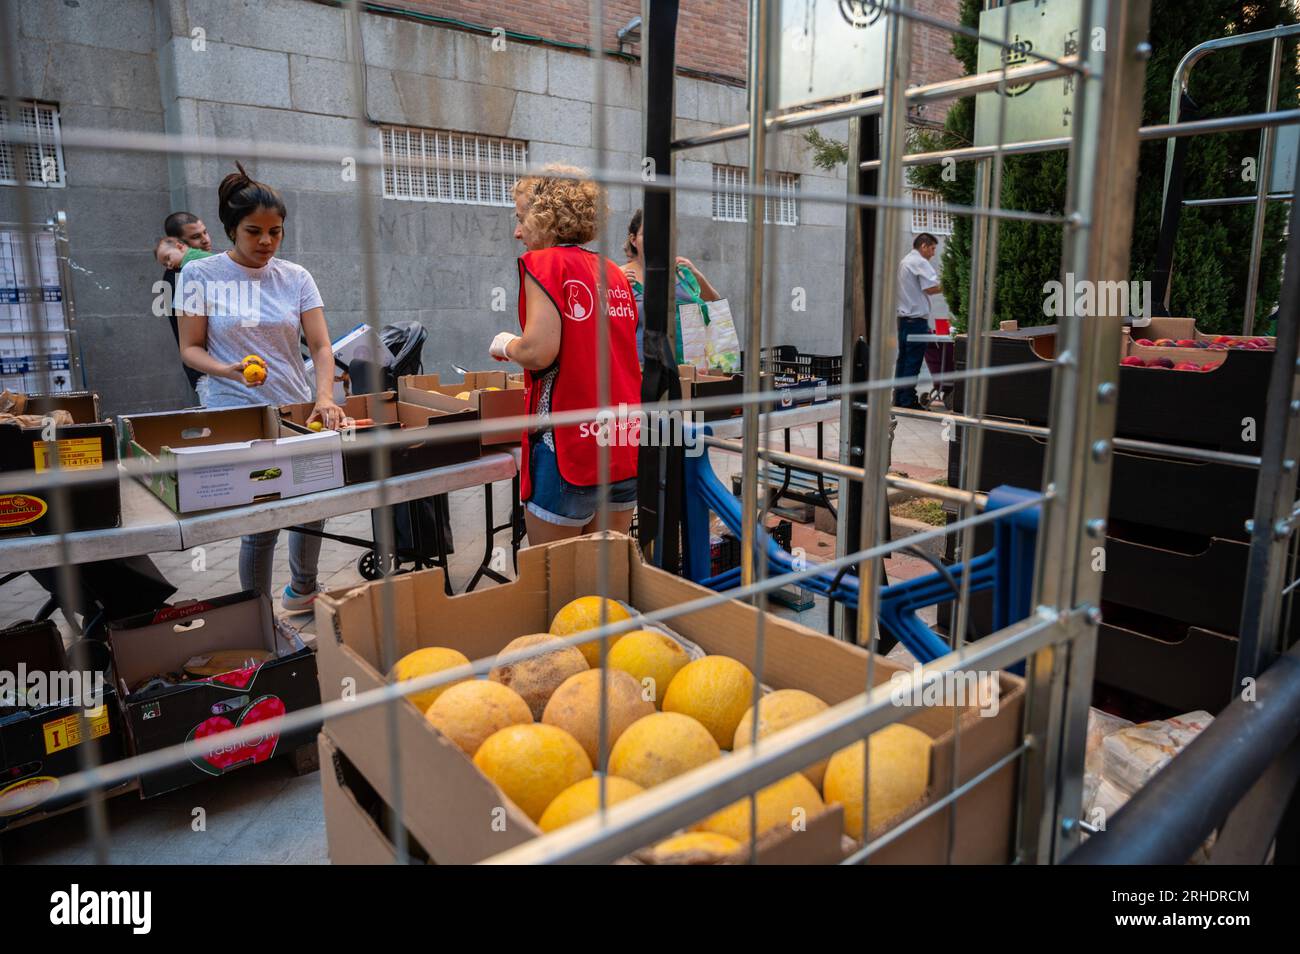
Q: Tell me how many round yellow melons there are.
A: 14